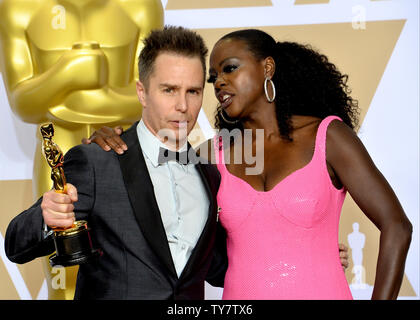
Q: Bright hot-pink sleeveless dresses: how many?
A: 1